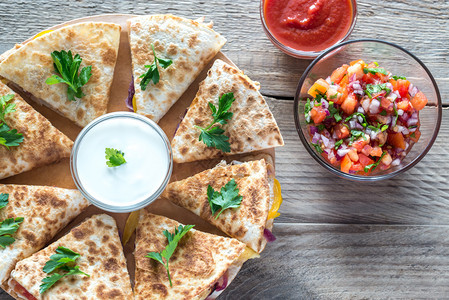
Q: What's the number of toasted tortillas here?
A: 8